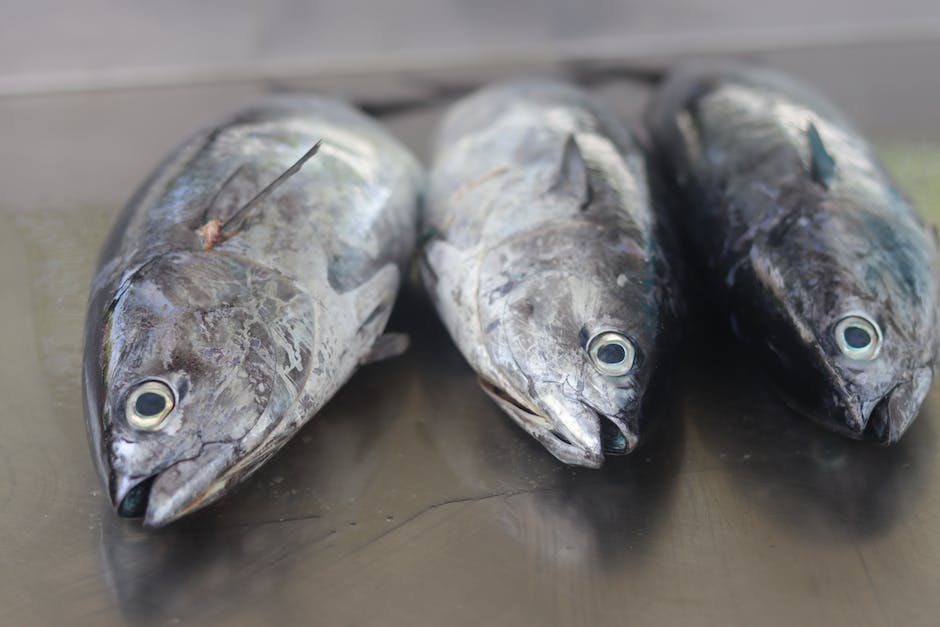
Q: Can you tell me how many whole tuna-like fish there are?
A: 3